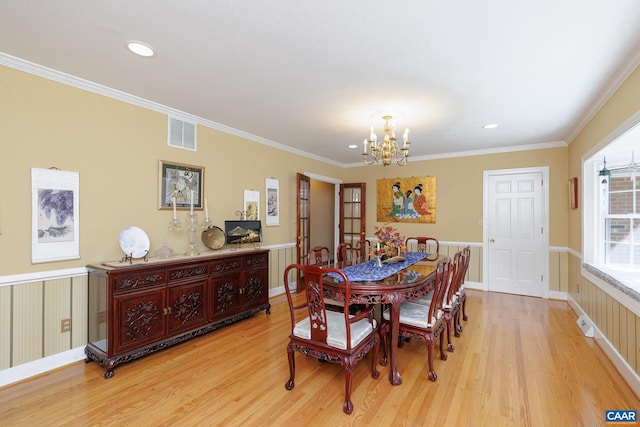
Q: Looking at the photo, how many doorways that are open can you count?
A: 1